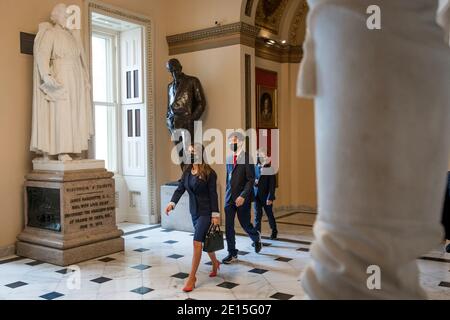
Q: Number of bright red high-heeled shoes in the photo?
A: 2